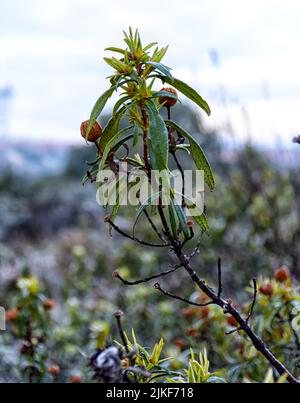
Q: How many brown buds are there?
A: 2